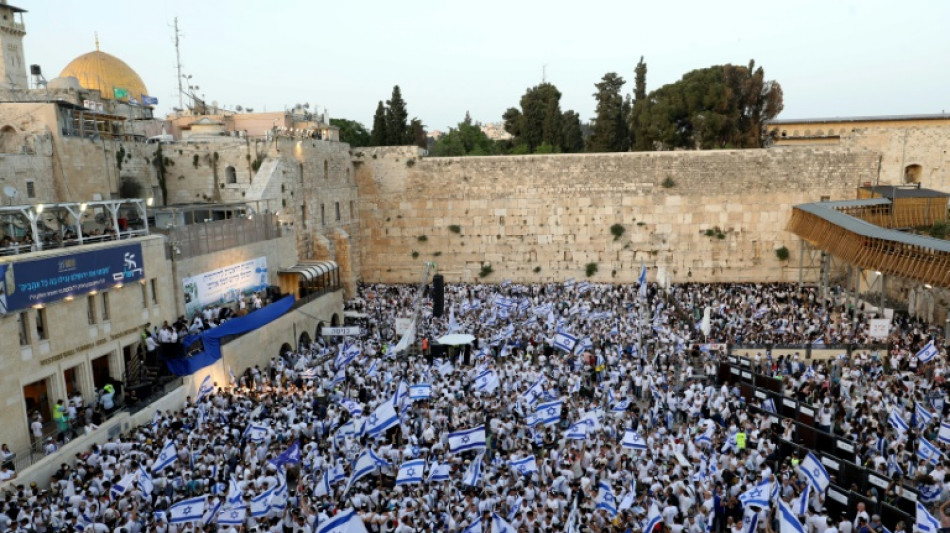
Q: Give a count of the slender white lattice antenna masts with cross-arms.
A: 1